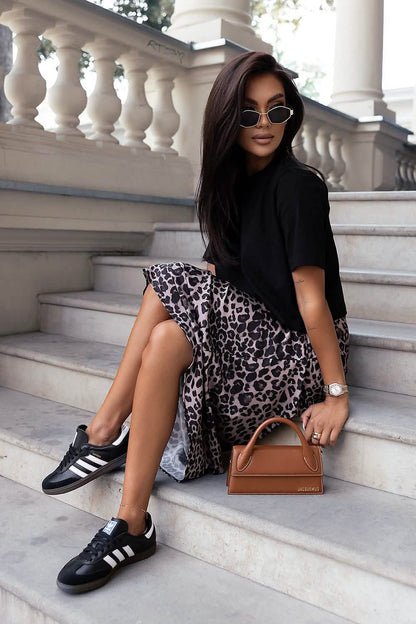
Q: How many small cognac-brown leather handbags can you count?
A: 1